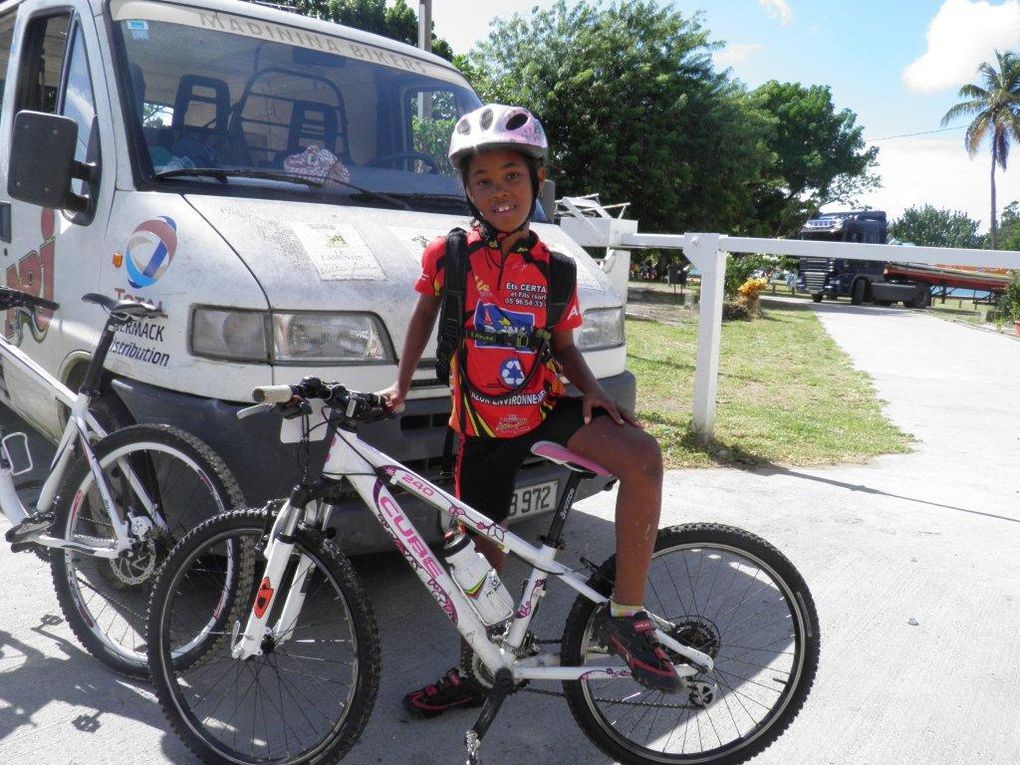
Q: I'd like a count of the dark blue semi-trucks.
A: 1